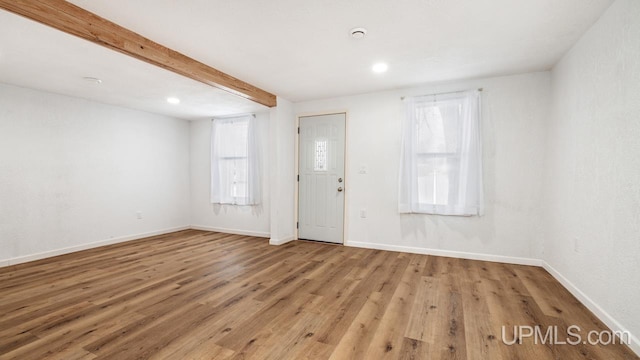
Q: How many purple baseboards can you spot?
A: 0